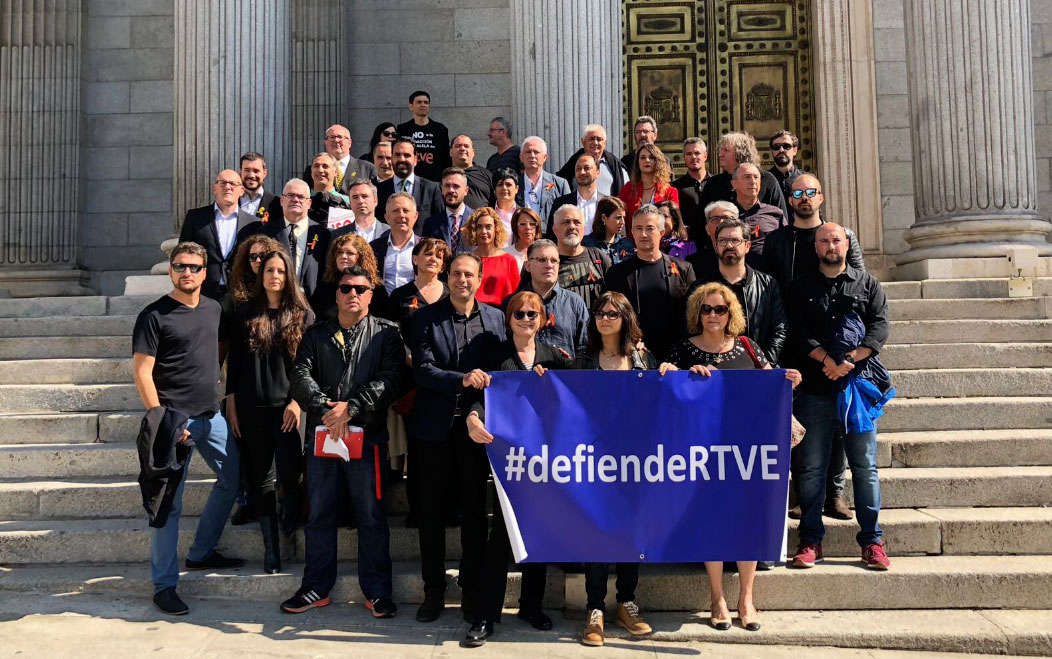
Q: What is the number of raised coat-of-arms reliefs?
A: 2